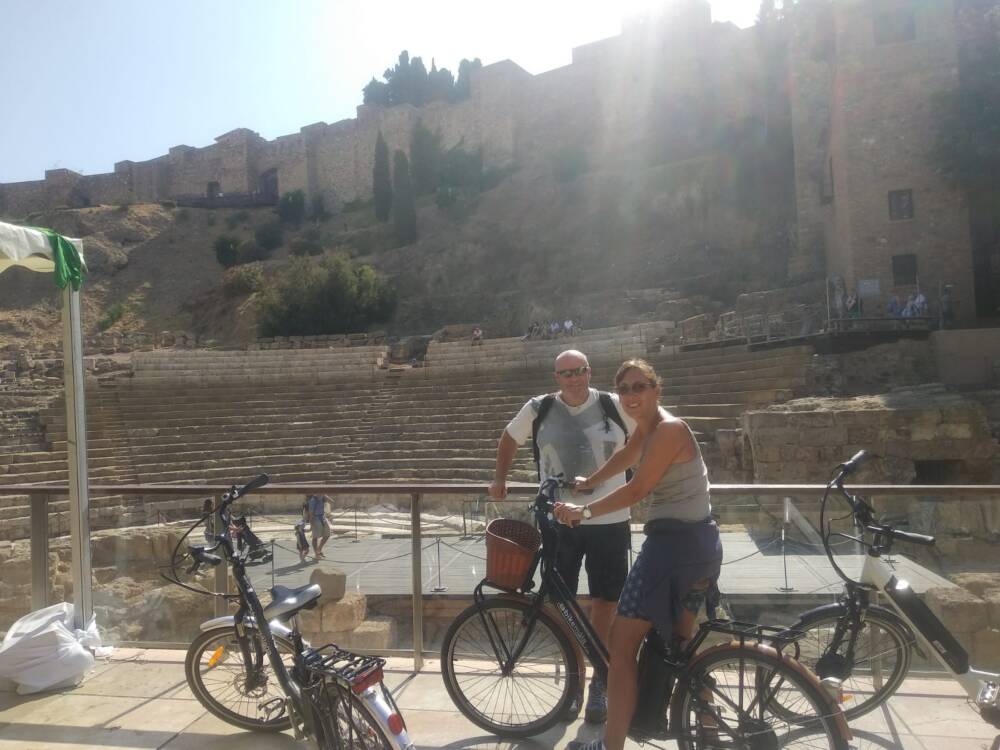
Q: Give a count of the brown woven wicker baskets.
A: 1